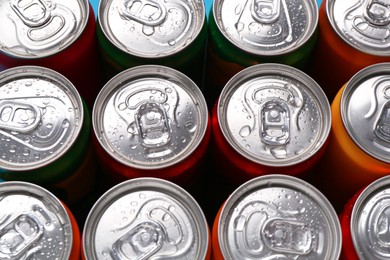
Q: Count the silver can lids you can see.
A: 12